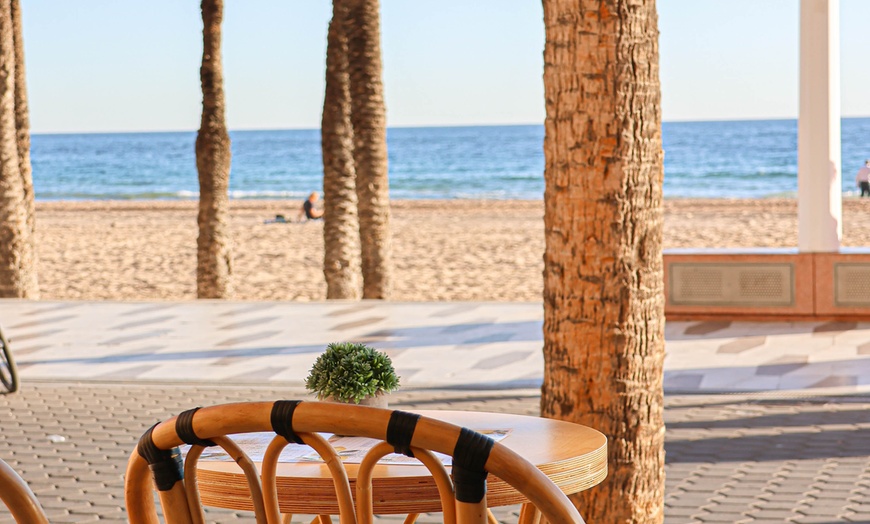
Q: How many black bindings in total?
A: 5